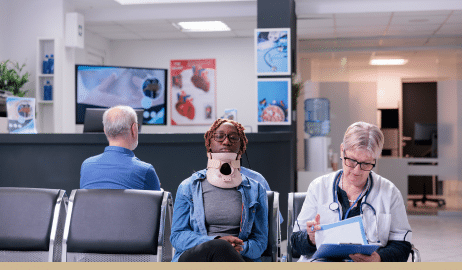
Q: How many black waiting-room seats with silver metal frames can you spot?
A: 4